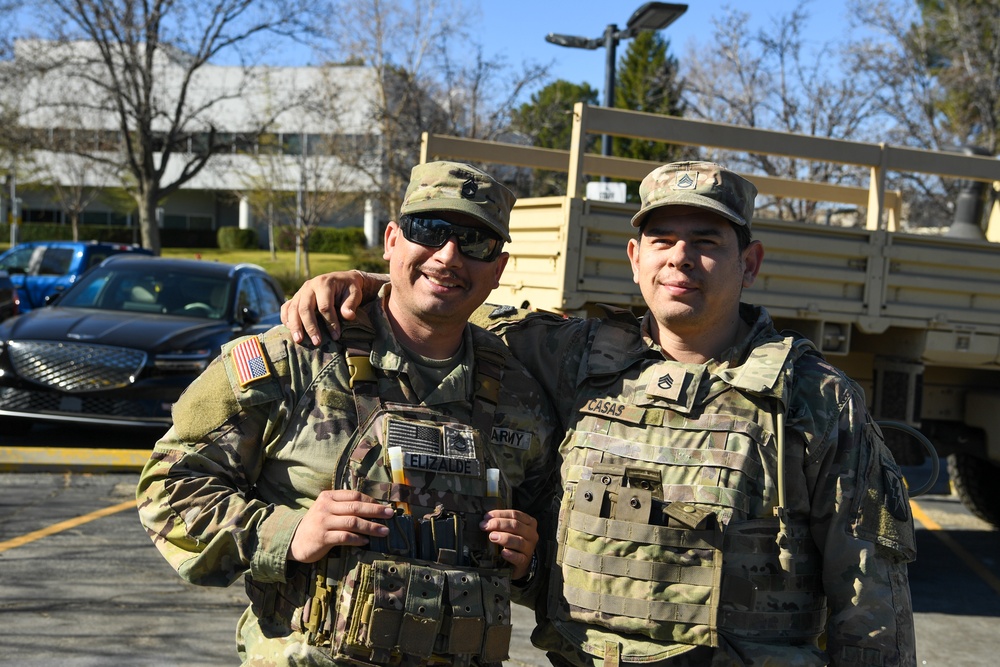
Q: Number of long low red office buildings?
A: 0